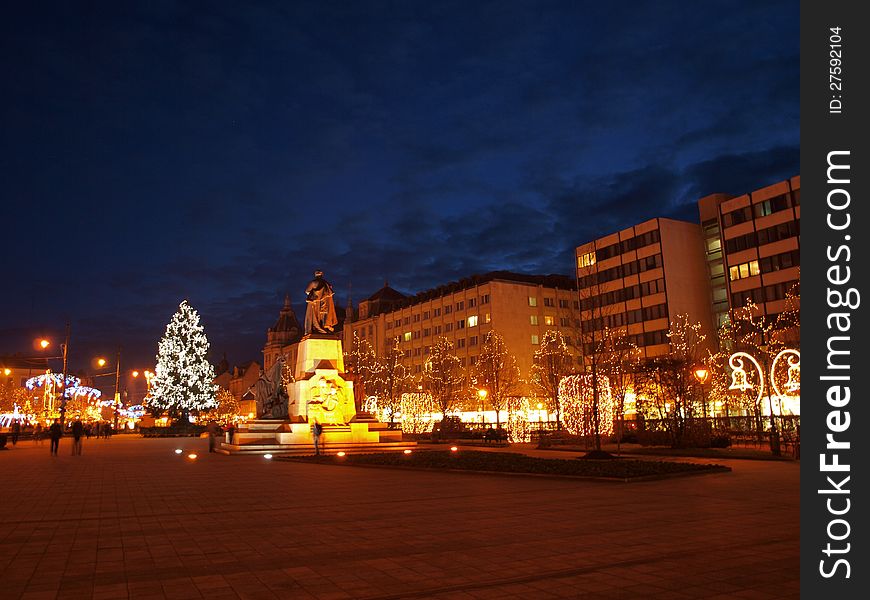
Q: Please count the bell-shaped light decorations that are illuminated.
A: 2